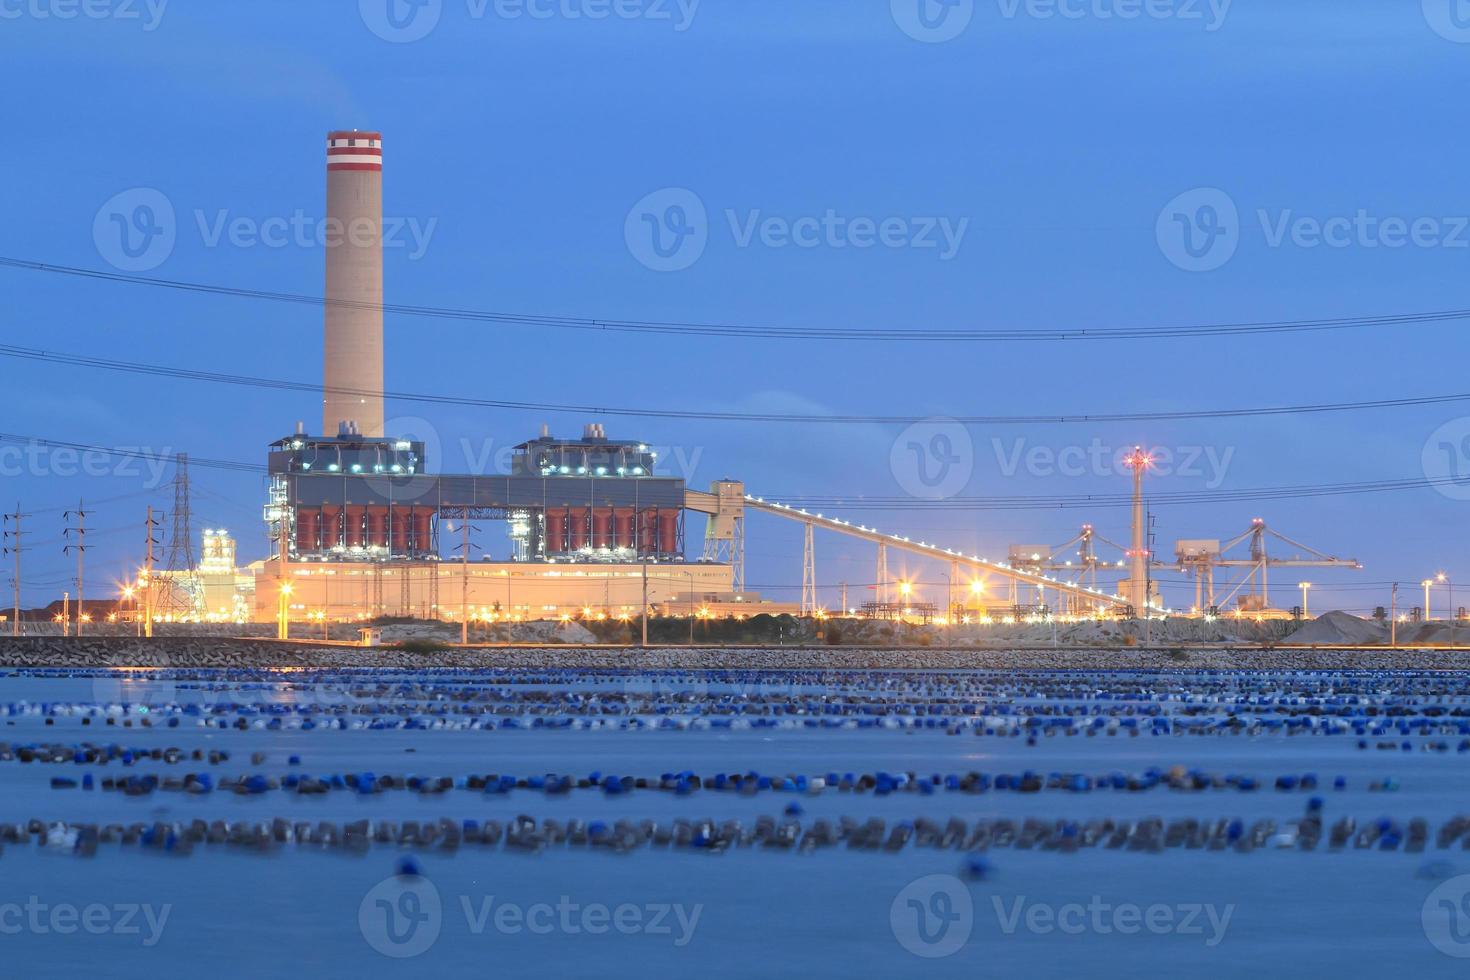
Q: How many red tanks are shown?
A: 12